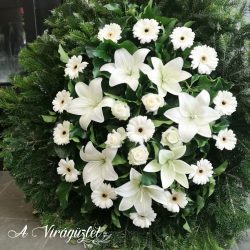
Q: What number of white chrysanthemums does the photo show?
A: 15